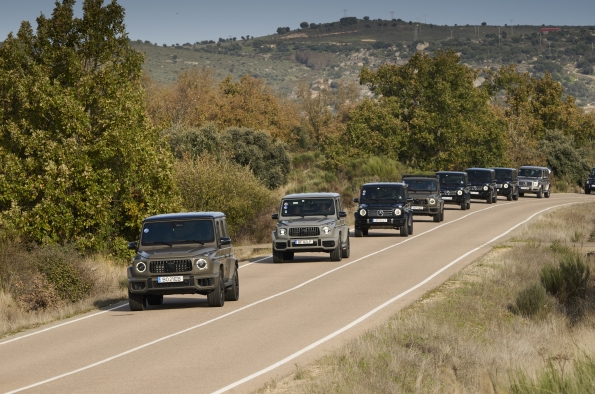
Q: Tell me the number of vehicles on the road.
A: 9